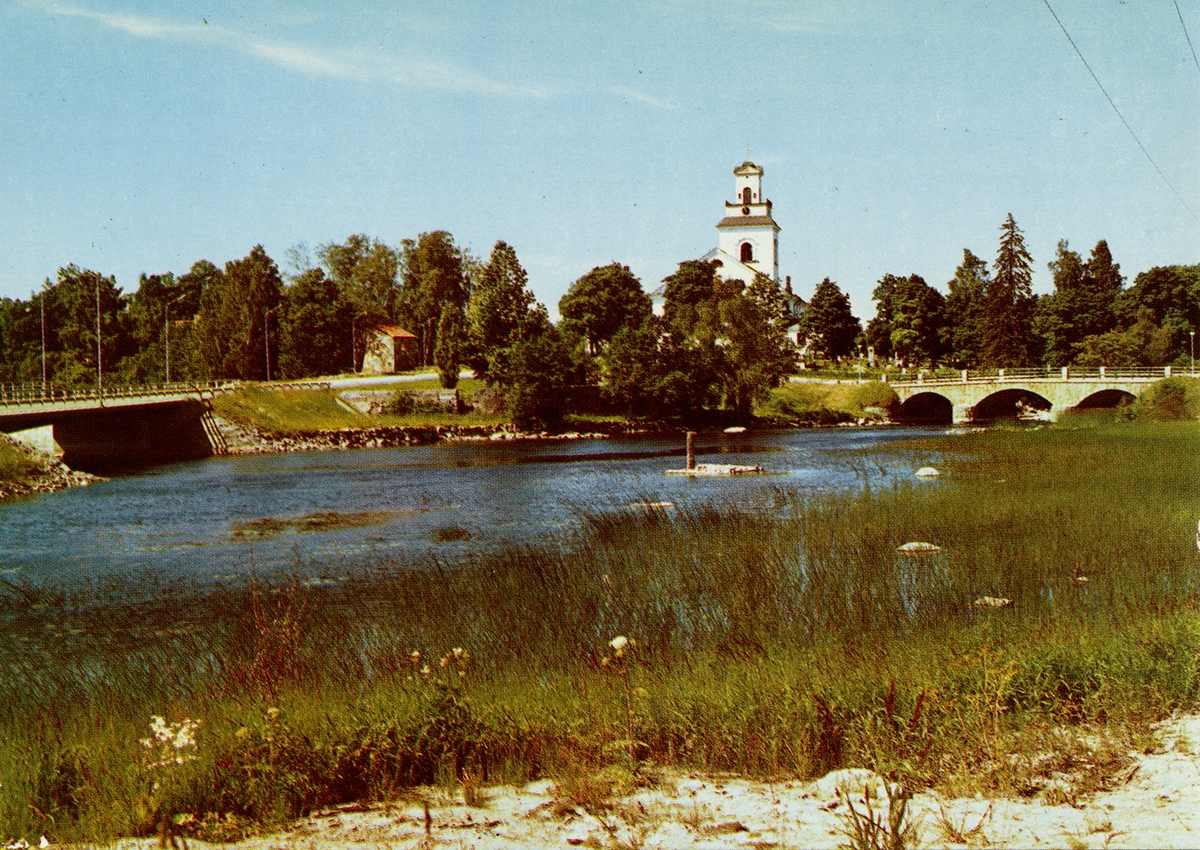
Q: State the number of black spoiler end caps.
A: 0